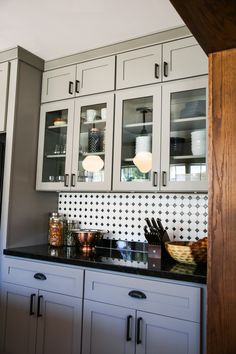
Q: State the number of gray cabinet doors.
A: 12